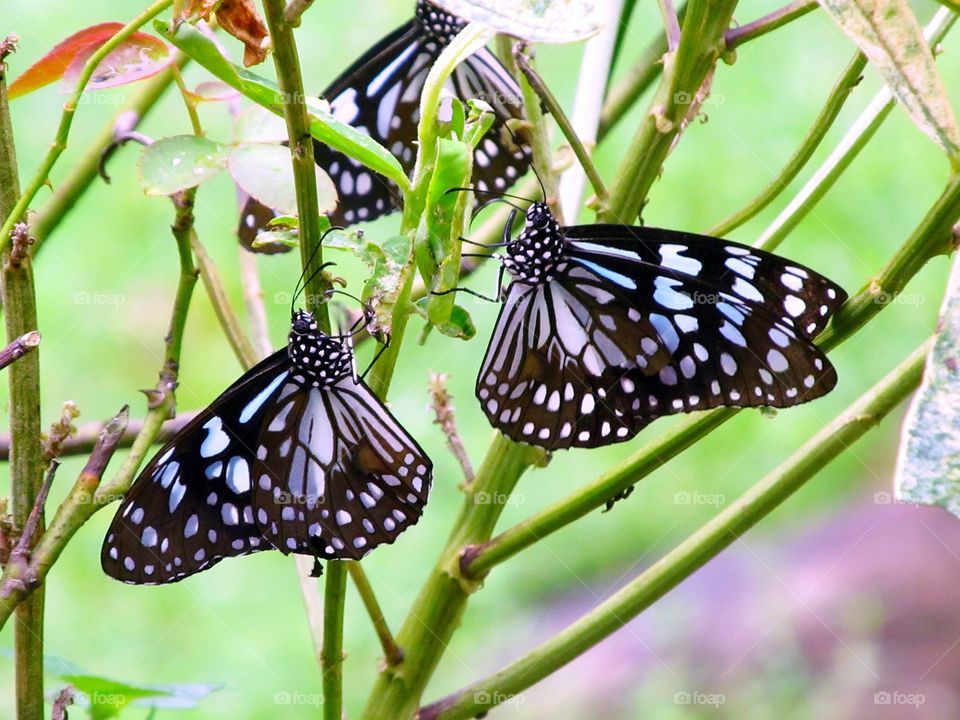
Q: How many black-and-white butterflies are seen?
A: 3